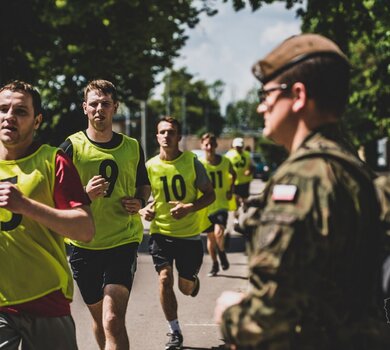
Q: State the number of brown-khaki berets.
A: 1